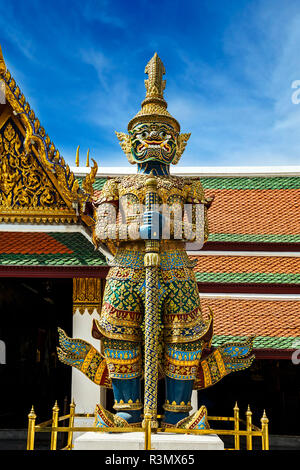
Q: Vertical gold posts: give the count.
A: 7